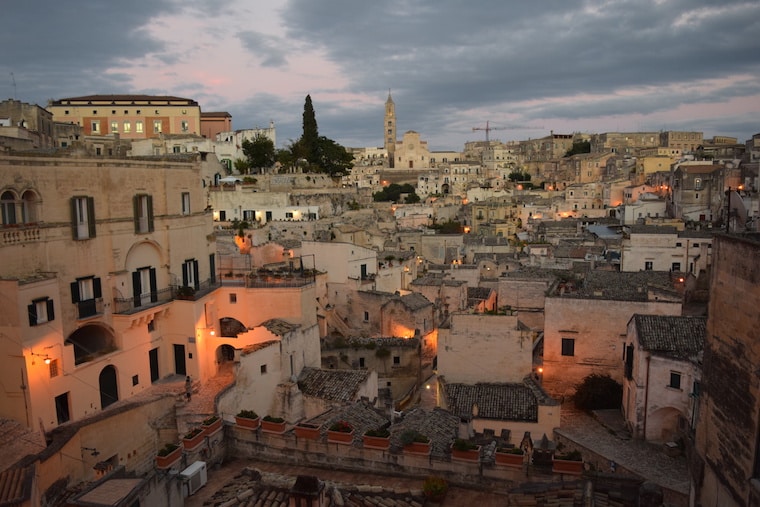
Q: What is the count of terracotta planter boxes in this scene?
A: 12